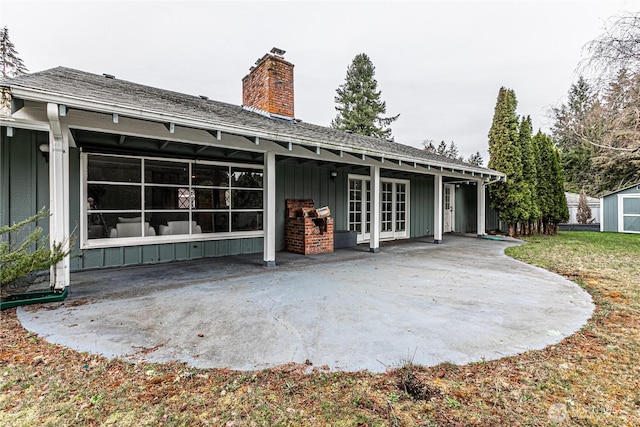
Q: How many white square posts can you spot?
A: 5